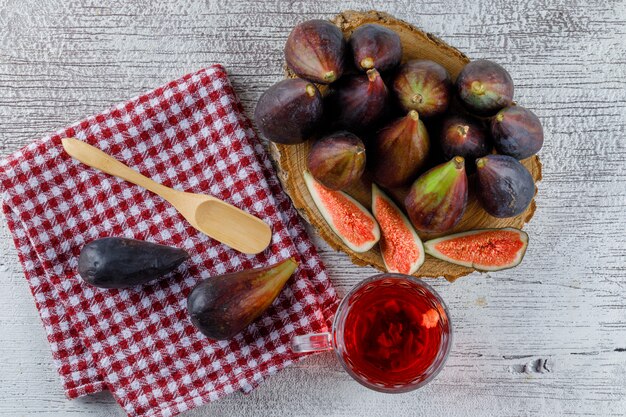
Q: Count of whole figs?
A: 14